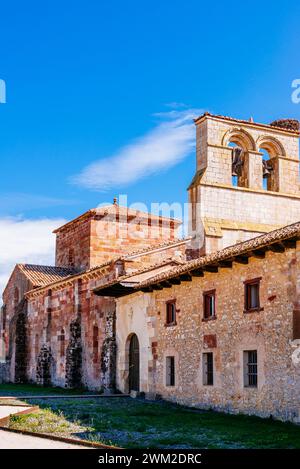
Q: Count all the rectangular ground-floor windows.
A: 3